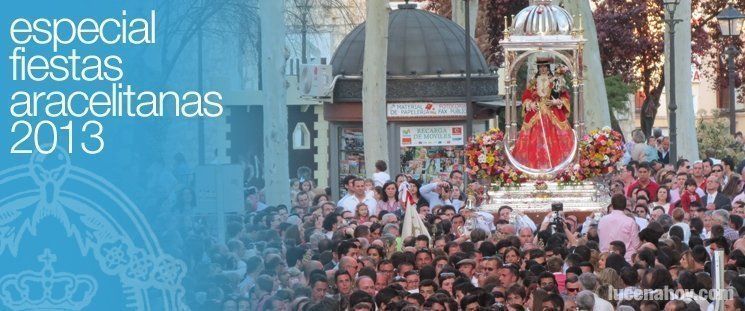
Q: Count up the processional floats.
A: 1